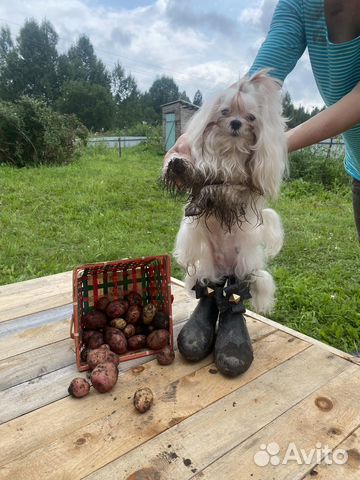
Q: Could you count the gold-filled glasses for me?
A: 0